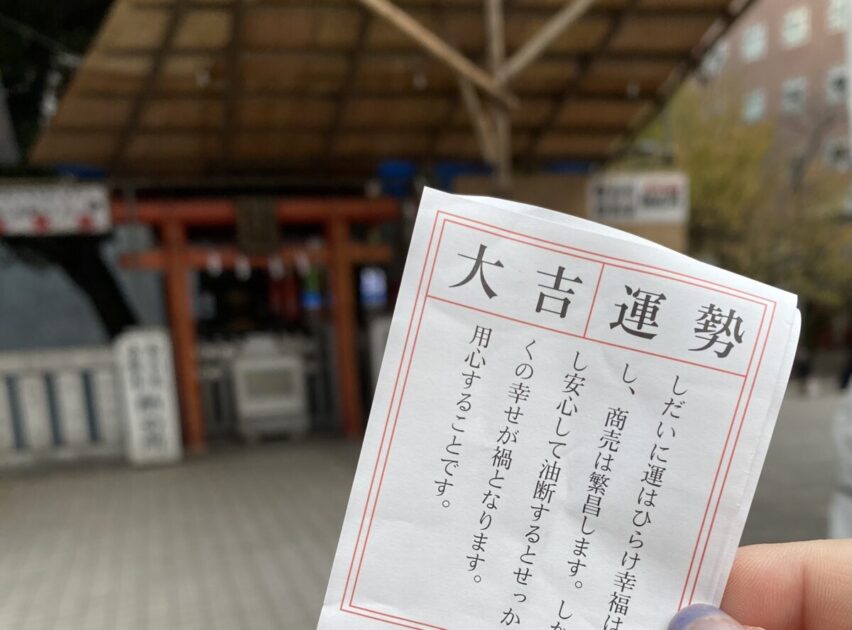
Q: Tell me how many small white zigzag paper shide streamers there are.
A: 4